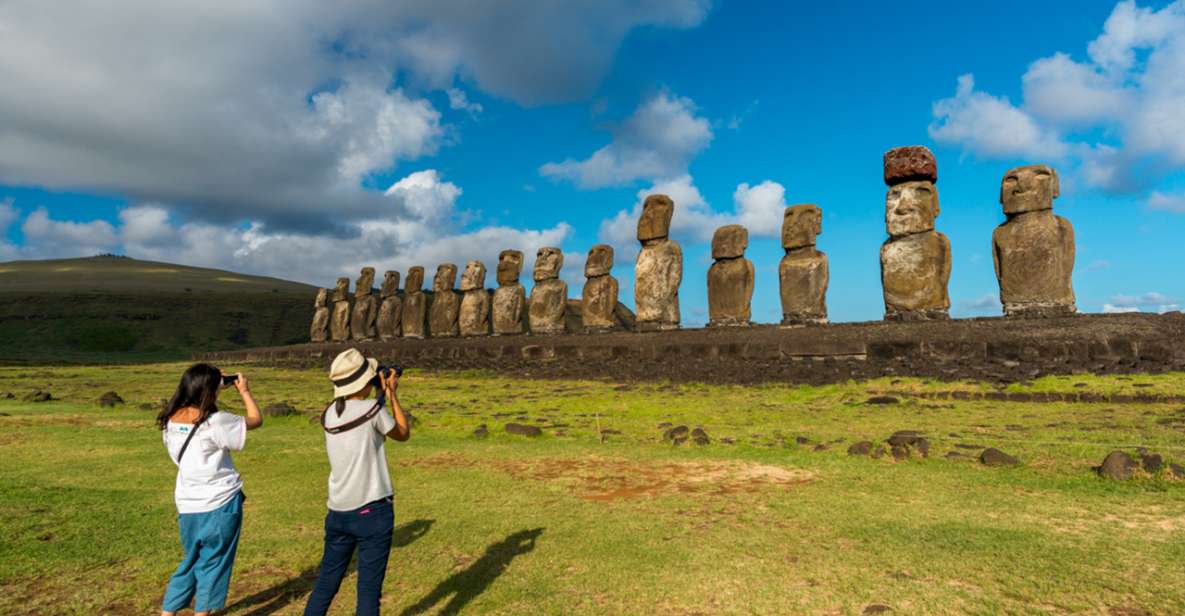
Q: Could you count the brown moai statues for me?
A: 15